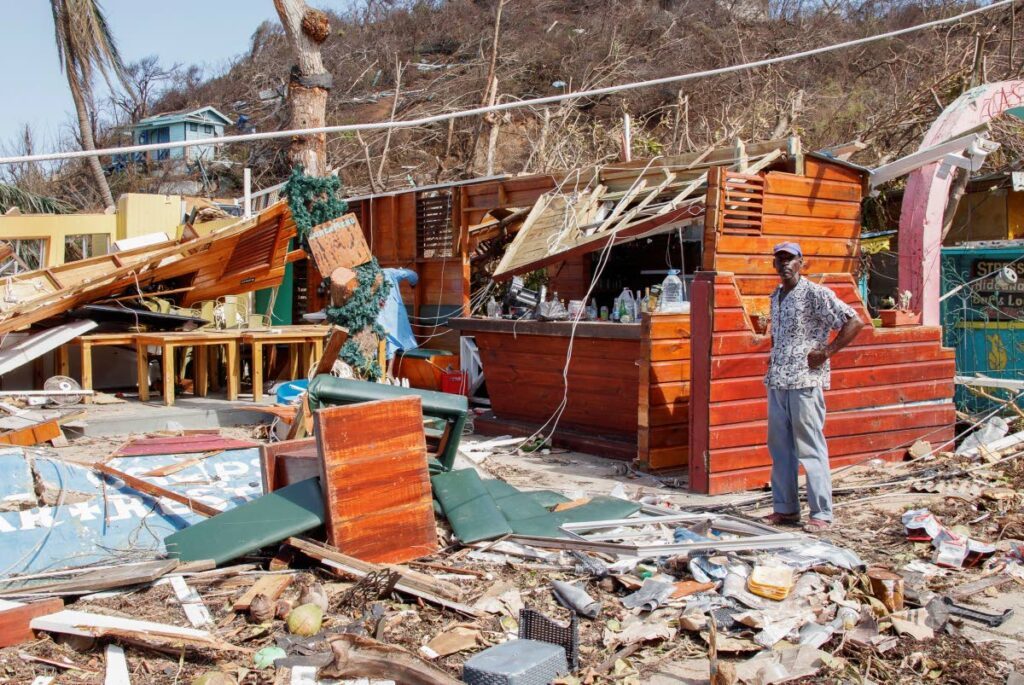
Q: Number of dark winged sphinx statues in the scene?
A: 0